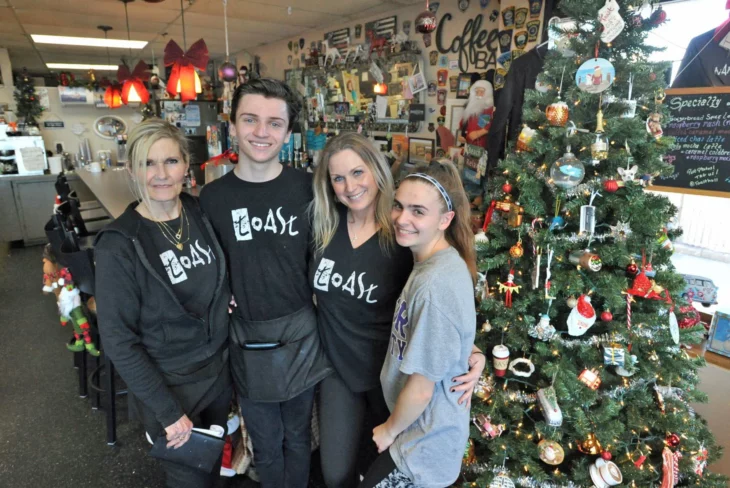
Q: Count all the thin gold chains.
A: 3